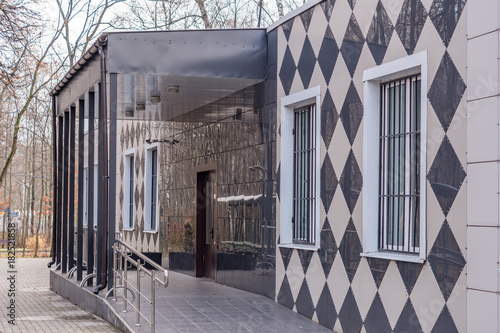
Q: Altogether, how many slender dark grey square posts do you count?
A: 7